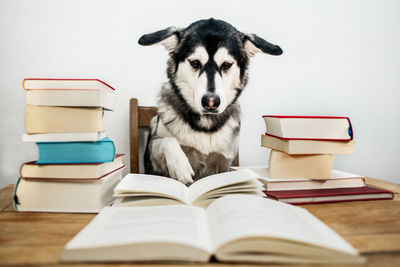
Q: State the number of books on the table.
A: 14